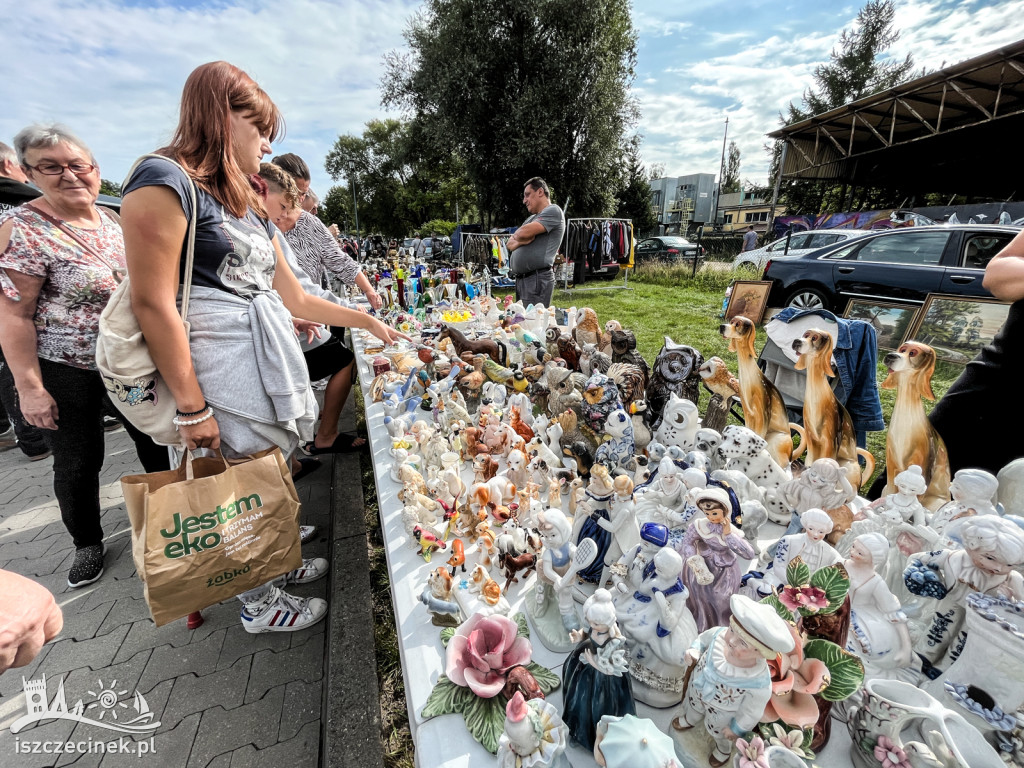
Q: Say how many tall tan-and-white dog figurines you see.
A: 3